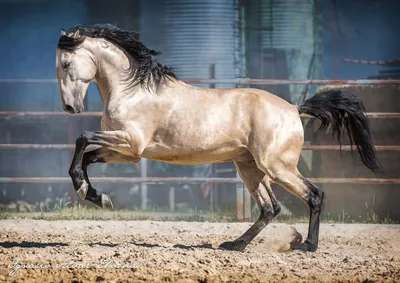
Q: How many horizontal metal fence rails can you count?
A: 4